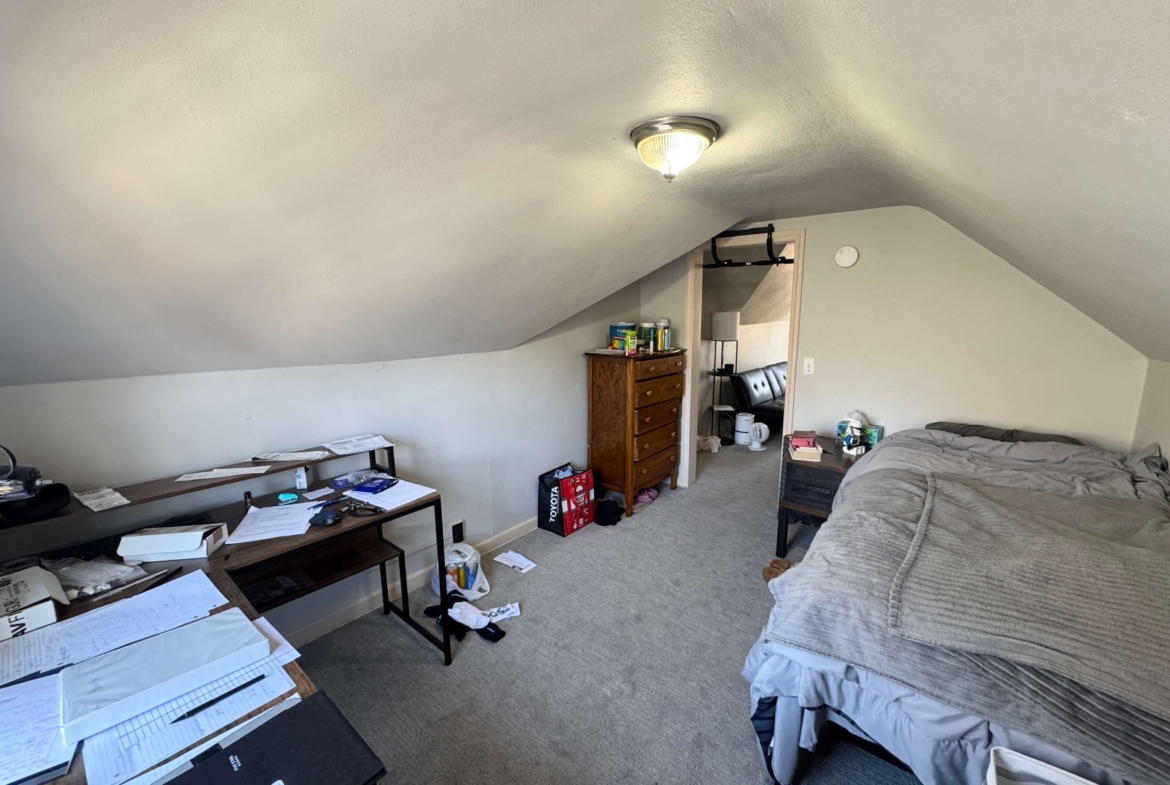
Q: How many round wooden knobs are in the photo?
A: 10